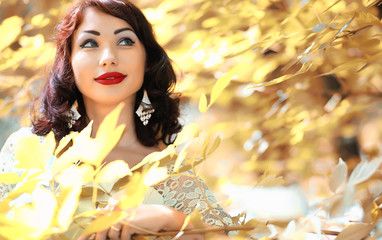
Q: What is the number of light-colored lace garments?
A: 1